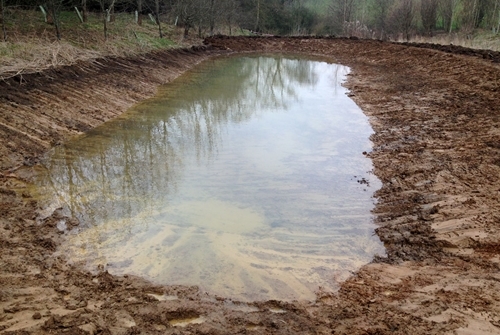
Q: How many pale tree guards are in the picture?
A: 6